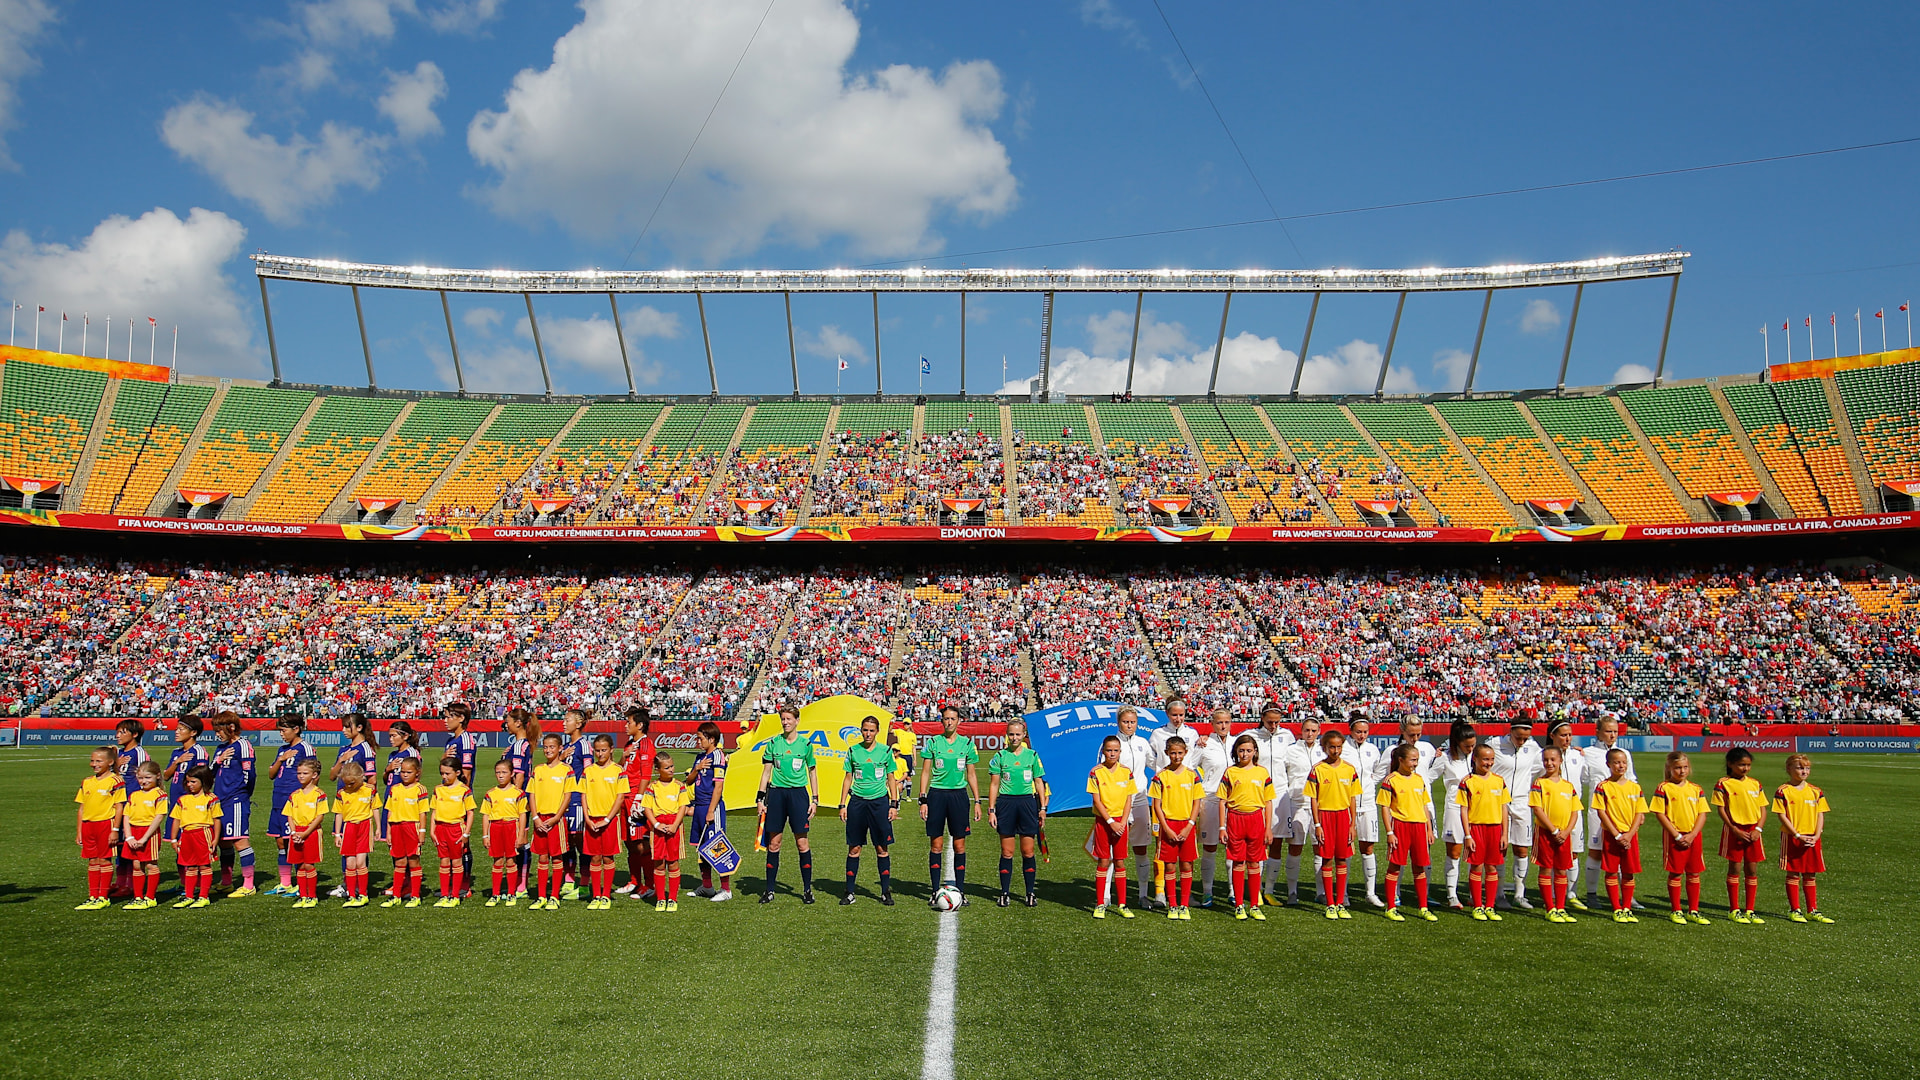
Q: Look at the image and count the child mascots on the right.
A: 11